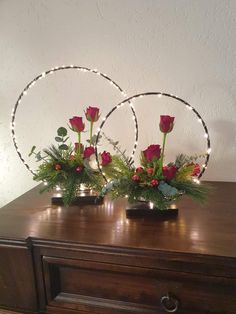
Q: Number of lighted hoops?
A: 2